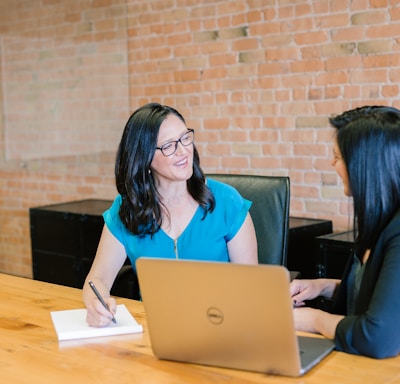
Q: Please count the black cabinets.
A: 3